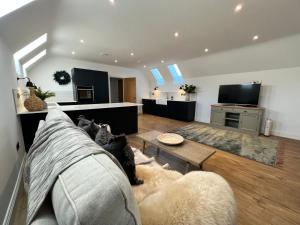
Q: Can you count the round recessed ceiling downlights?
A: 11